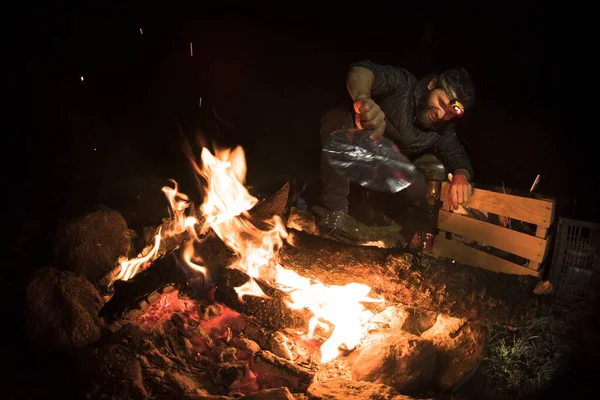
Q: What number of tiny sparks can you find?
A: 5